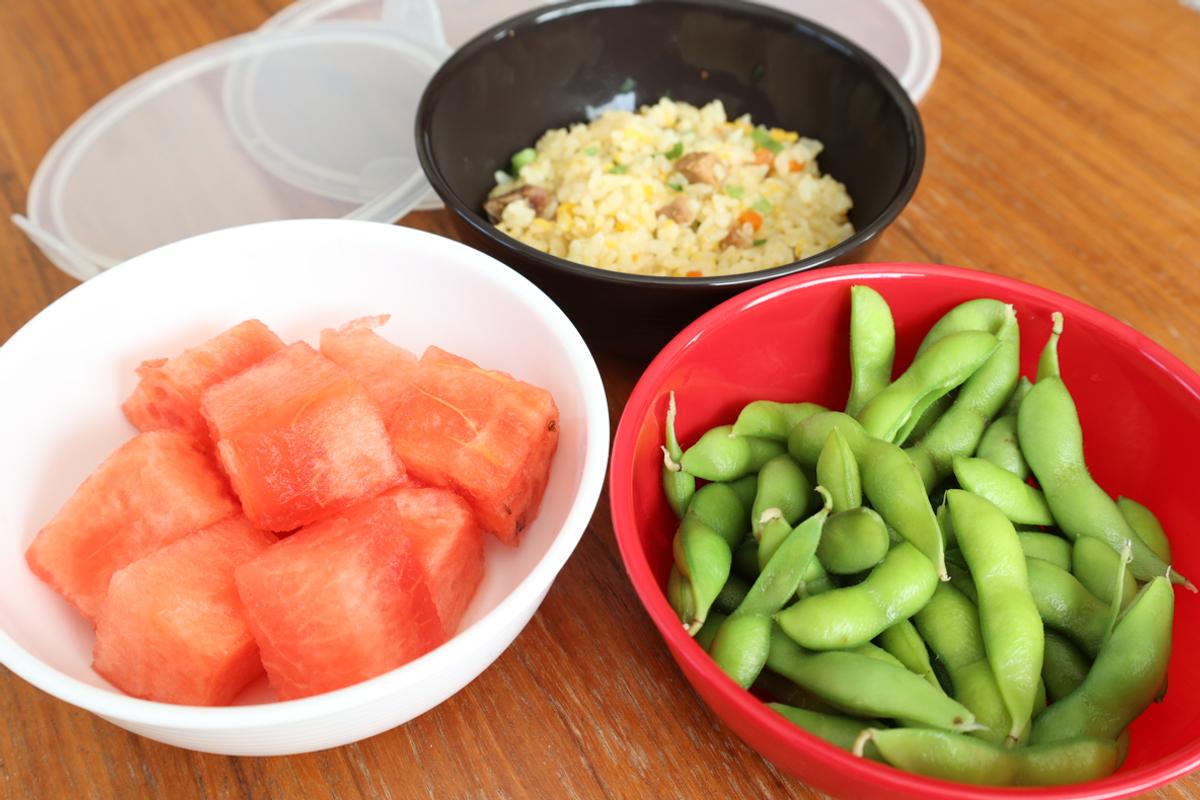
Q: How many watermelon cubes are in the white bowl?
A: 8